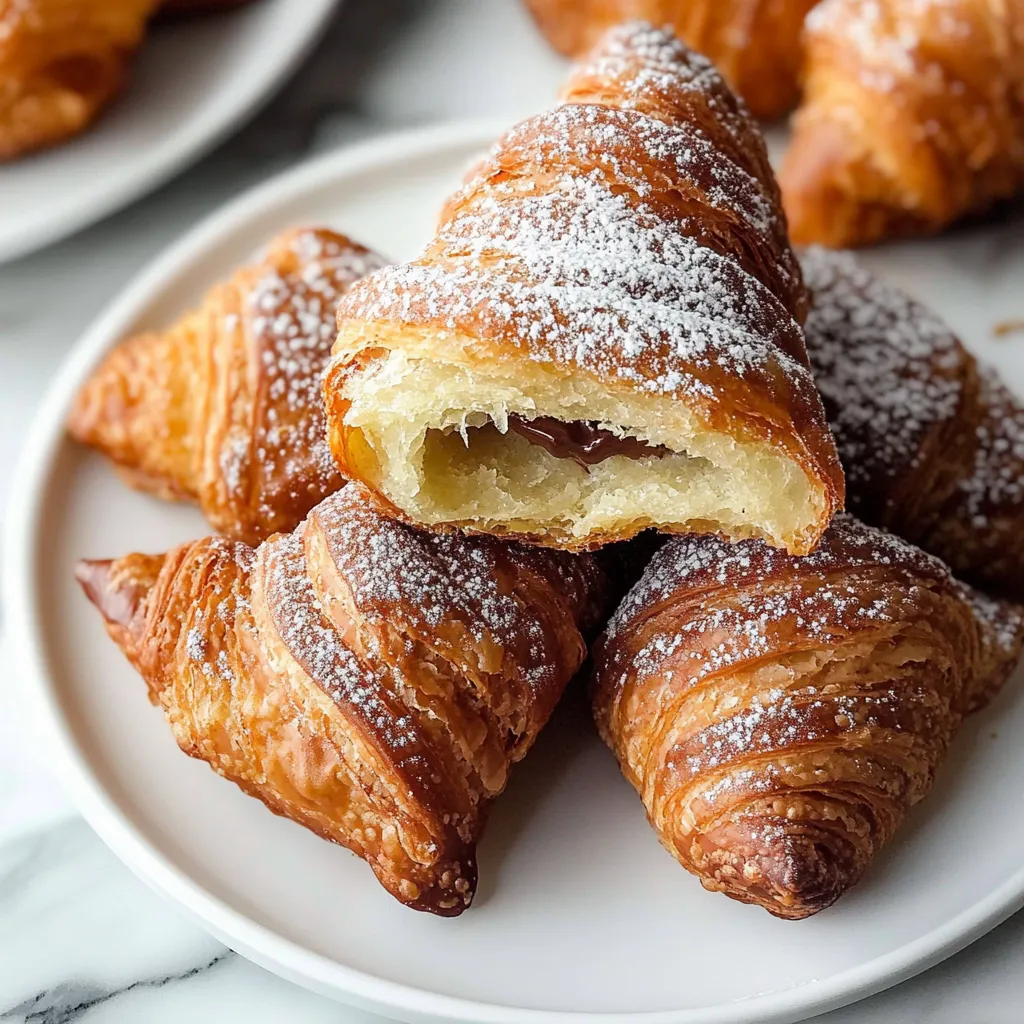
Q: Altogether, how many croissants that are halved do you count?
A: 1